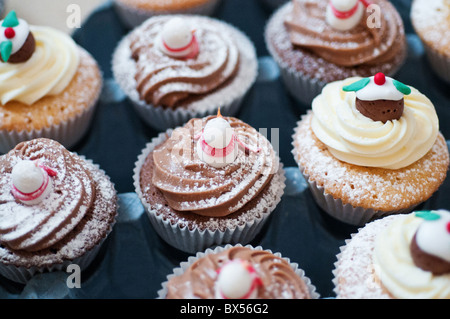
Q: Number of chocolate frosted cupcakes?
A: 5